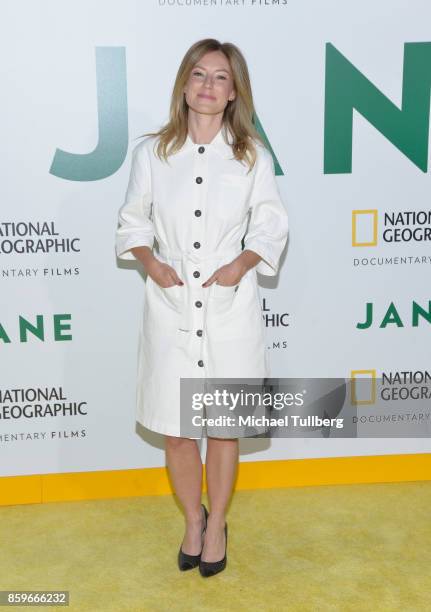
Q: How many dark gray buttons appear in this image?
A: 8